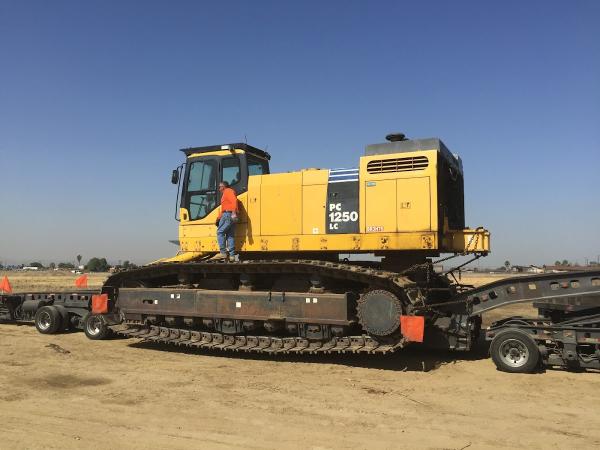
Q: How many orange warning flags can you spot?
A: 4